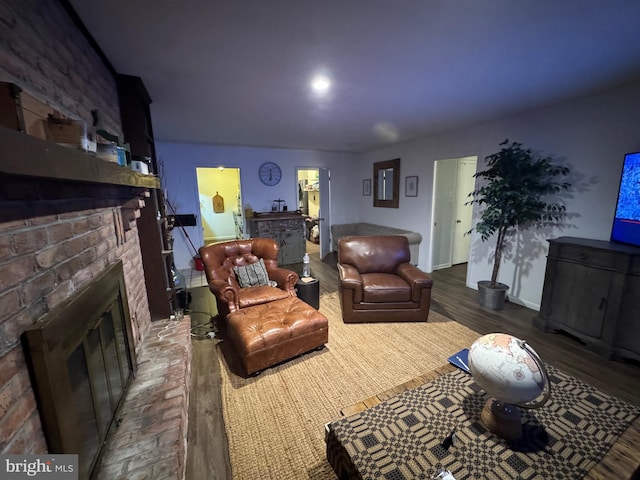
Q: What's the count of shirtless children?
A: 0